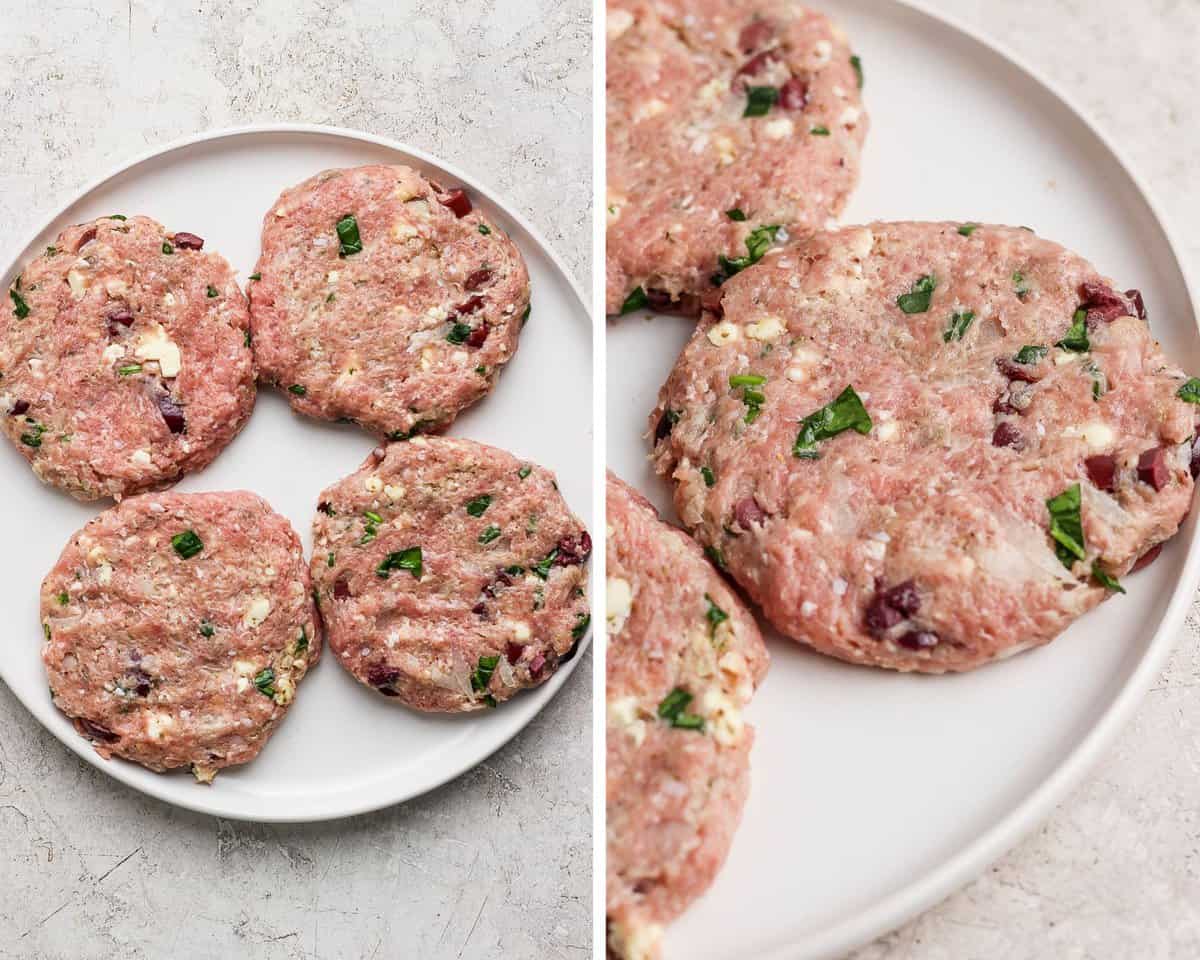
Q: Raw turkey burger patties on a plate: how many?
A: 4